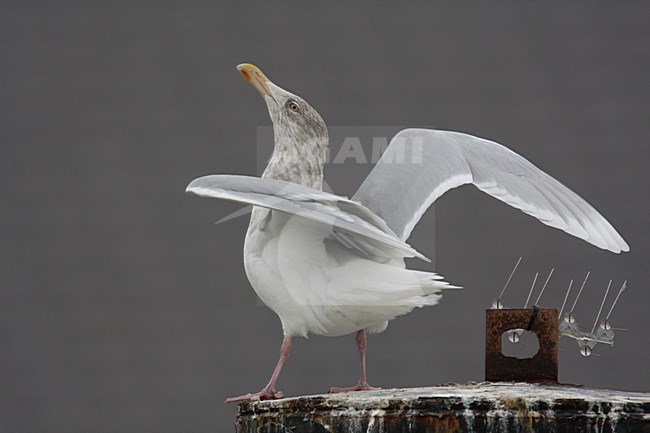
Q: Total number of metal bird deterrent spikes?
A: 7